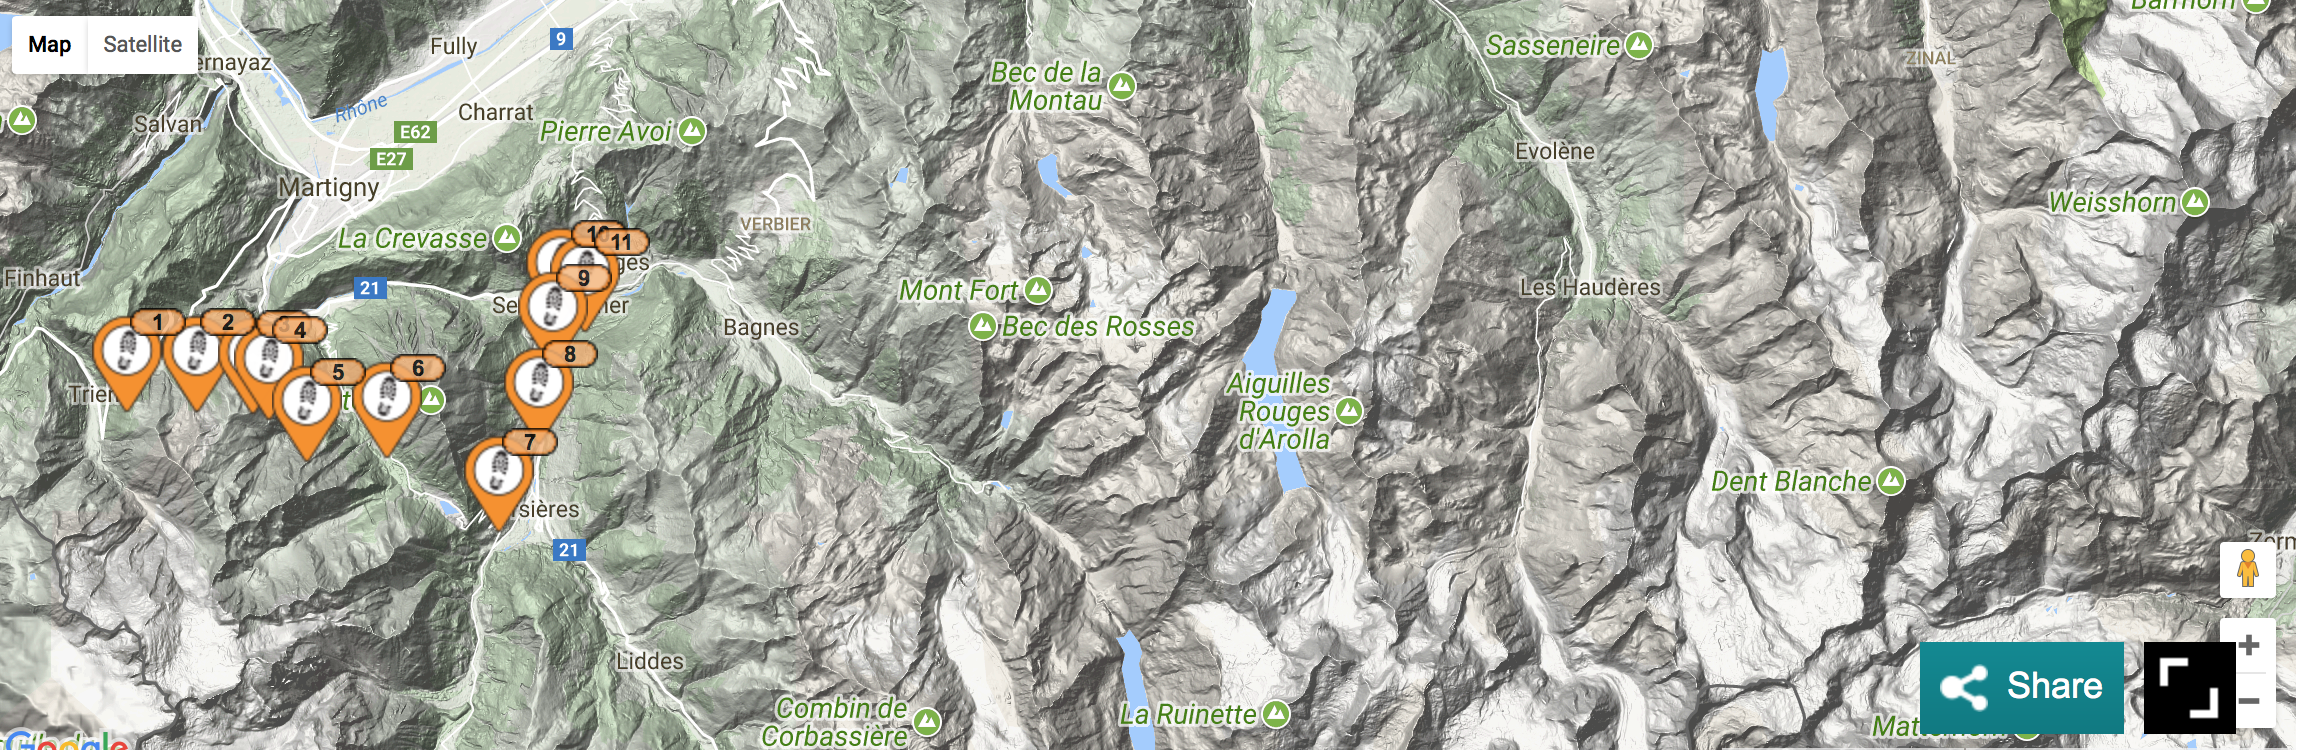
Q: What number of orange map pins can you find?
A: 11